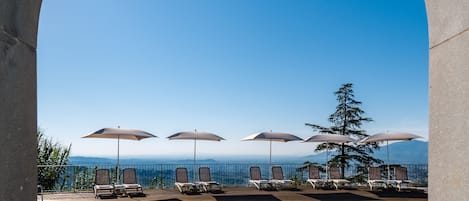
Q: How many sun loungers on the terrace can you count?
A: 10